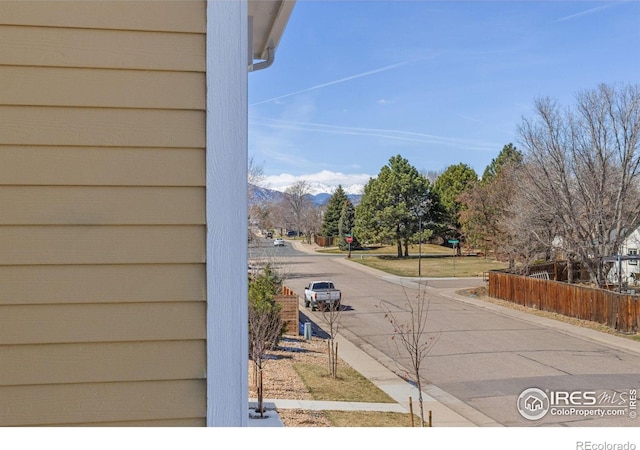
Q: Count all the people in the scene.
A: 0